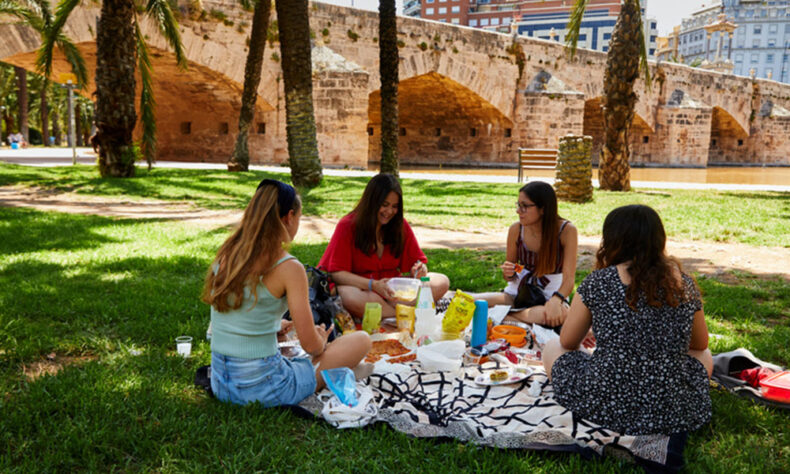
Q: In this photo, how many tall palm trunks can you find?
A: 5